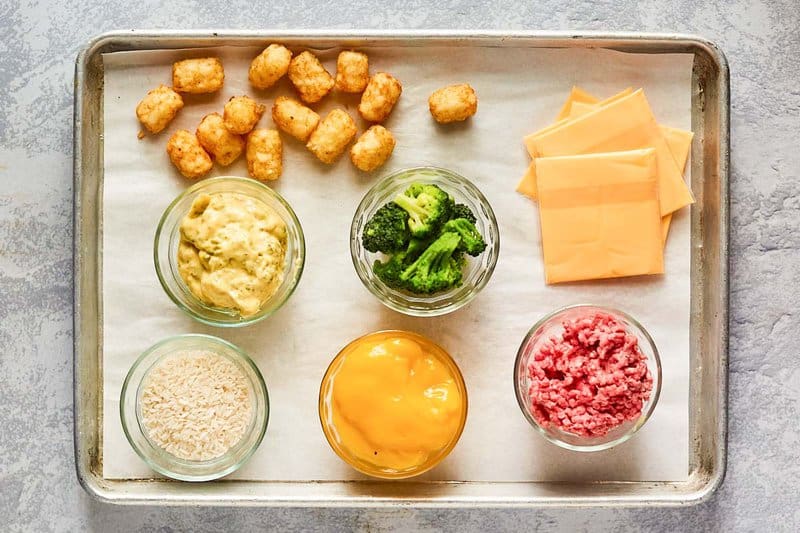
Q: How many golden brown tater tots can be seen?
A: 14